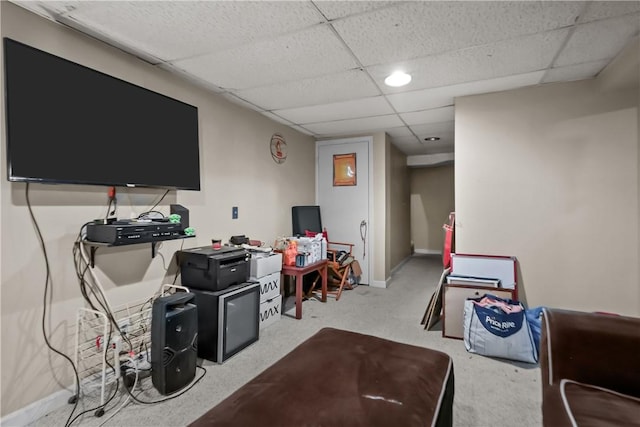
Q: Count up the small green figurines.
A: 2